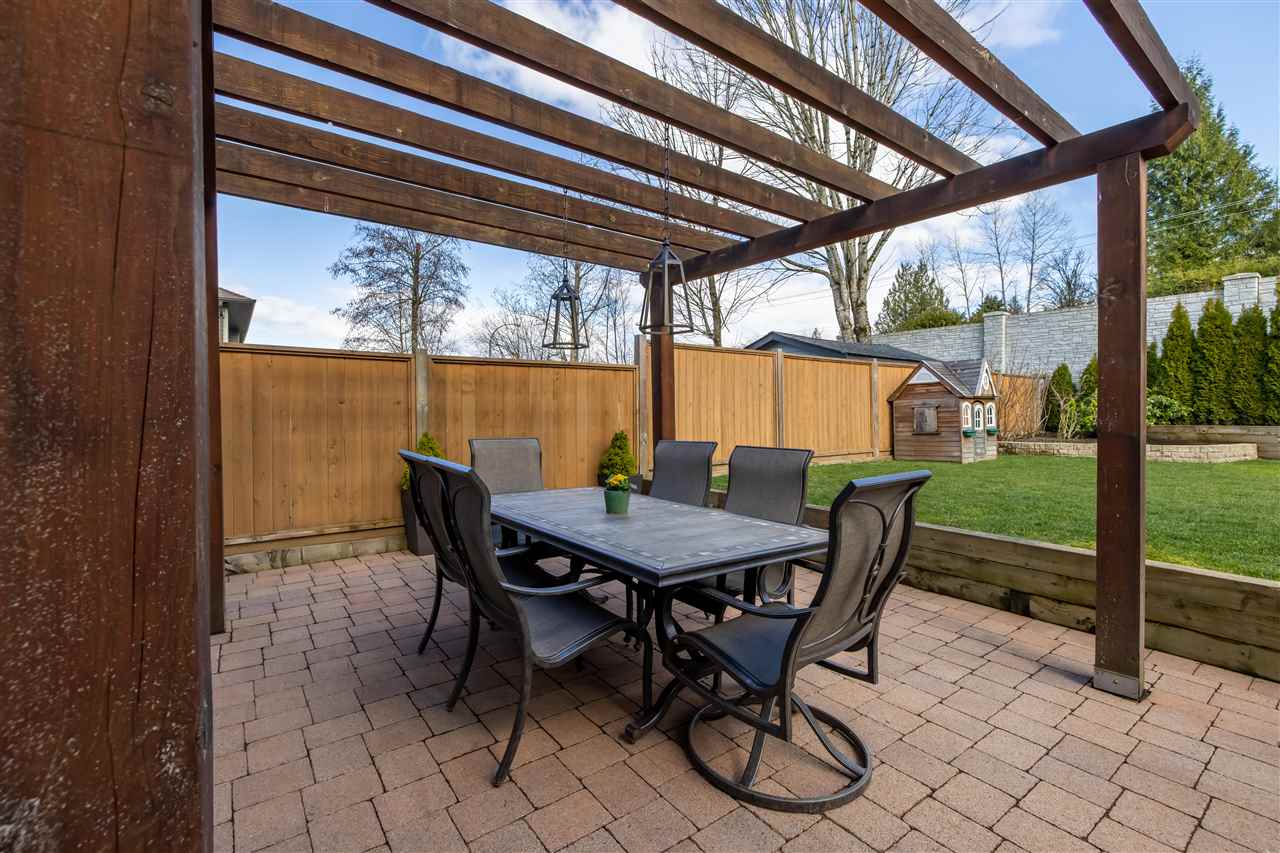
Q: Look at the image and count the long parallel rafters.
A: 9